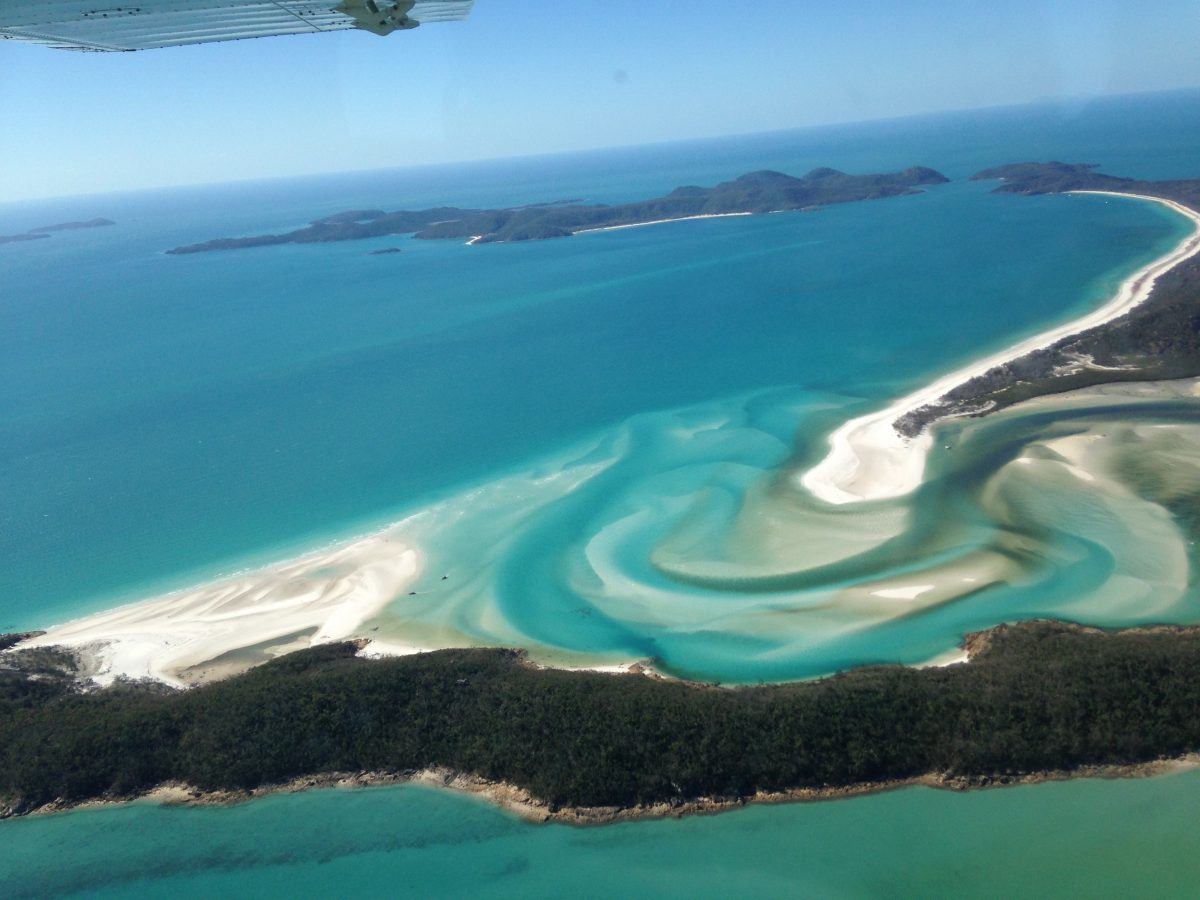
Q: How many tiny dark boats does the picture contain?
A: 2